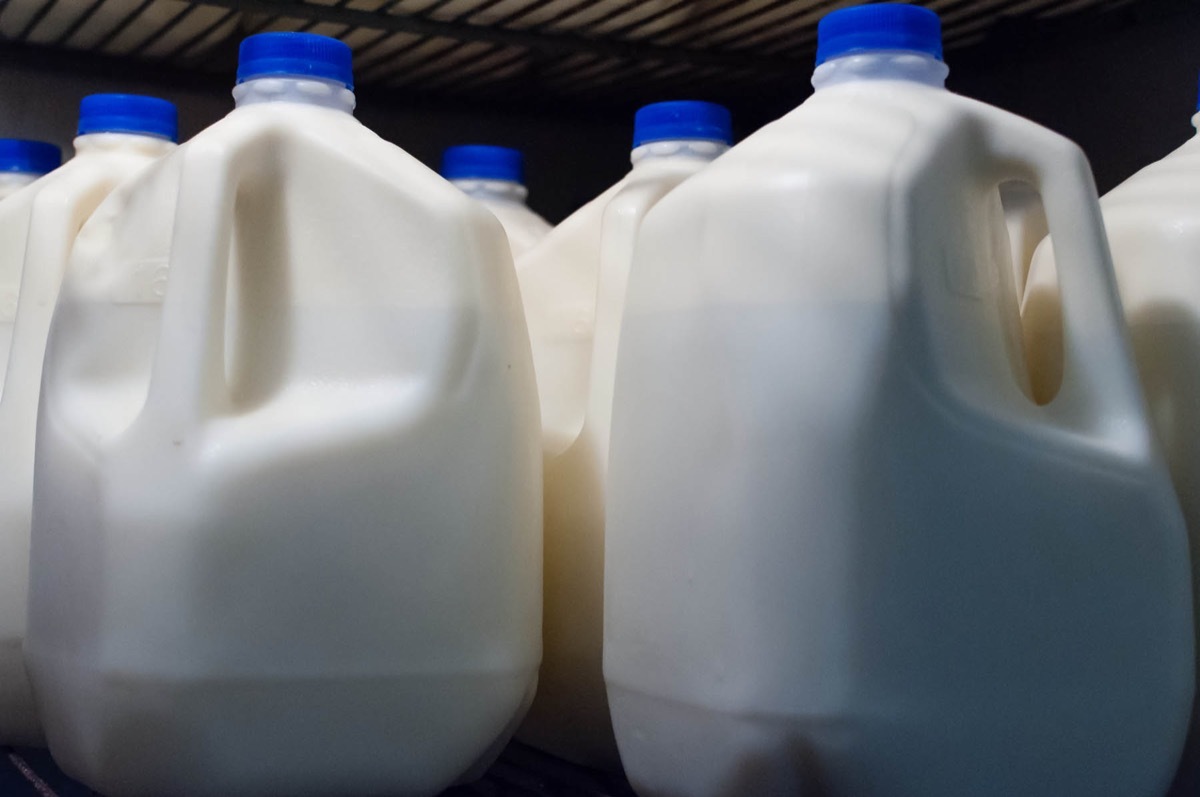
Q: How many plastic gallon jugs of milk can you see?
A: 7